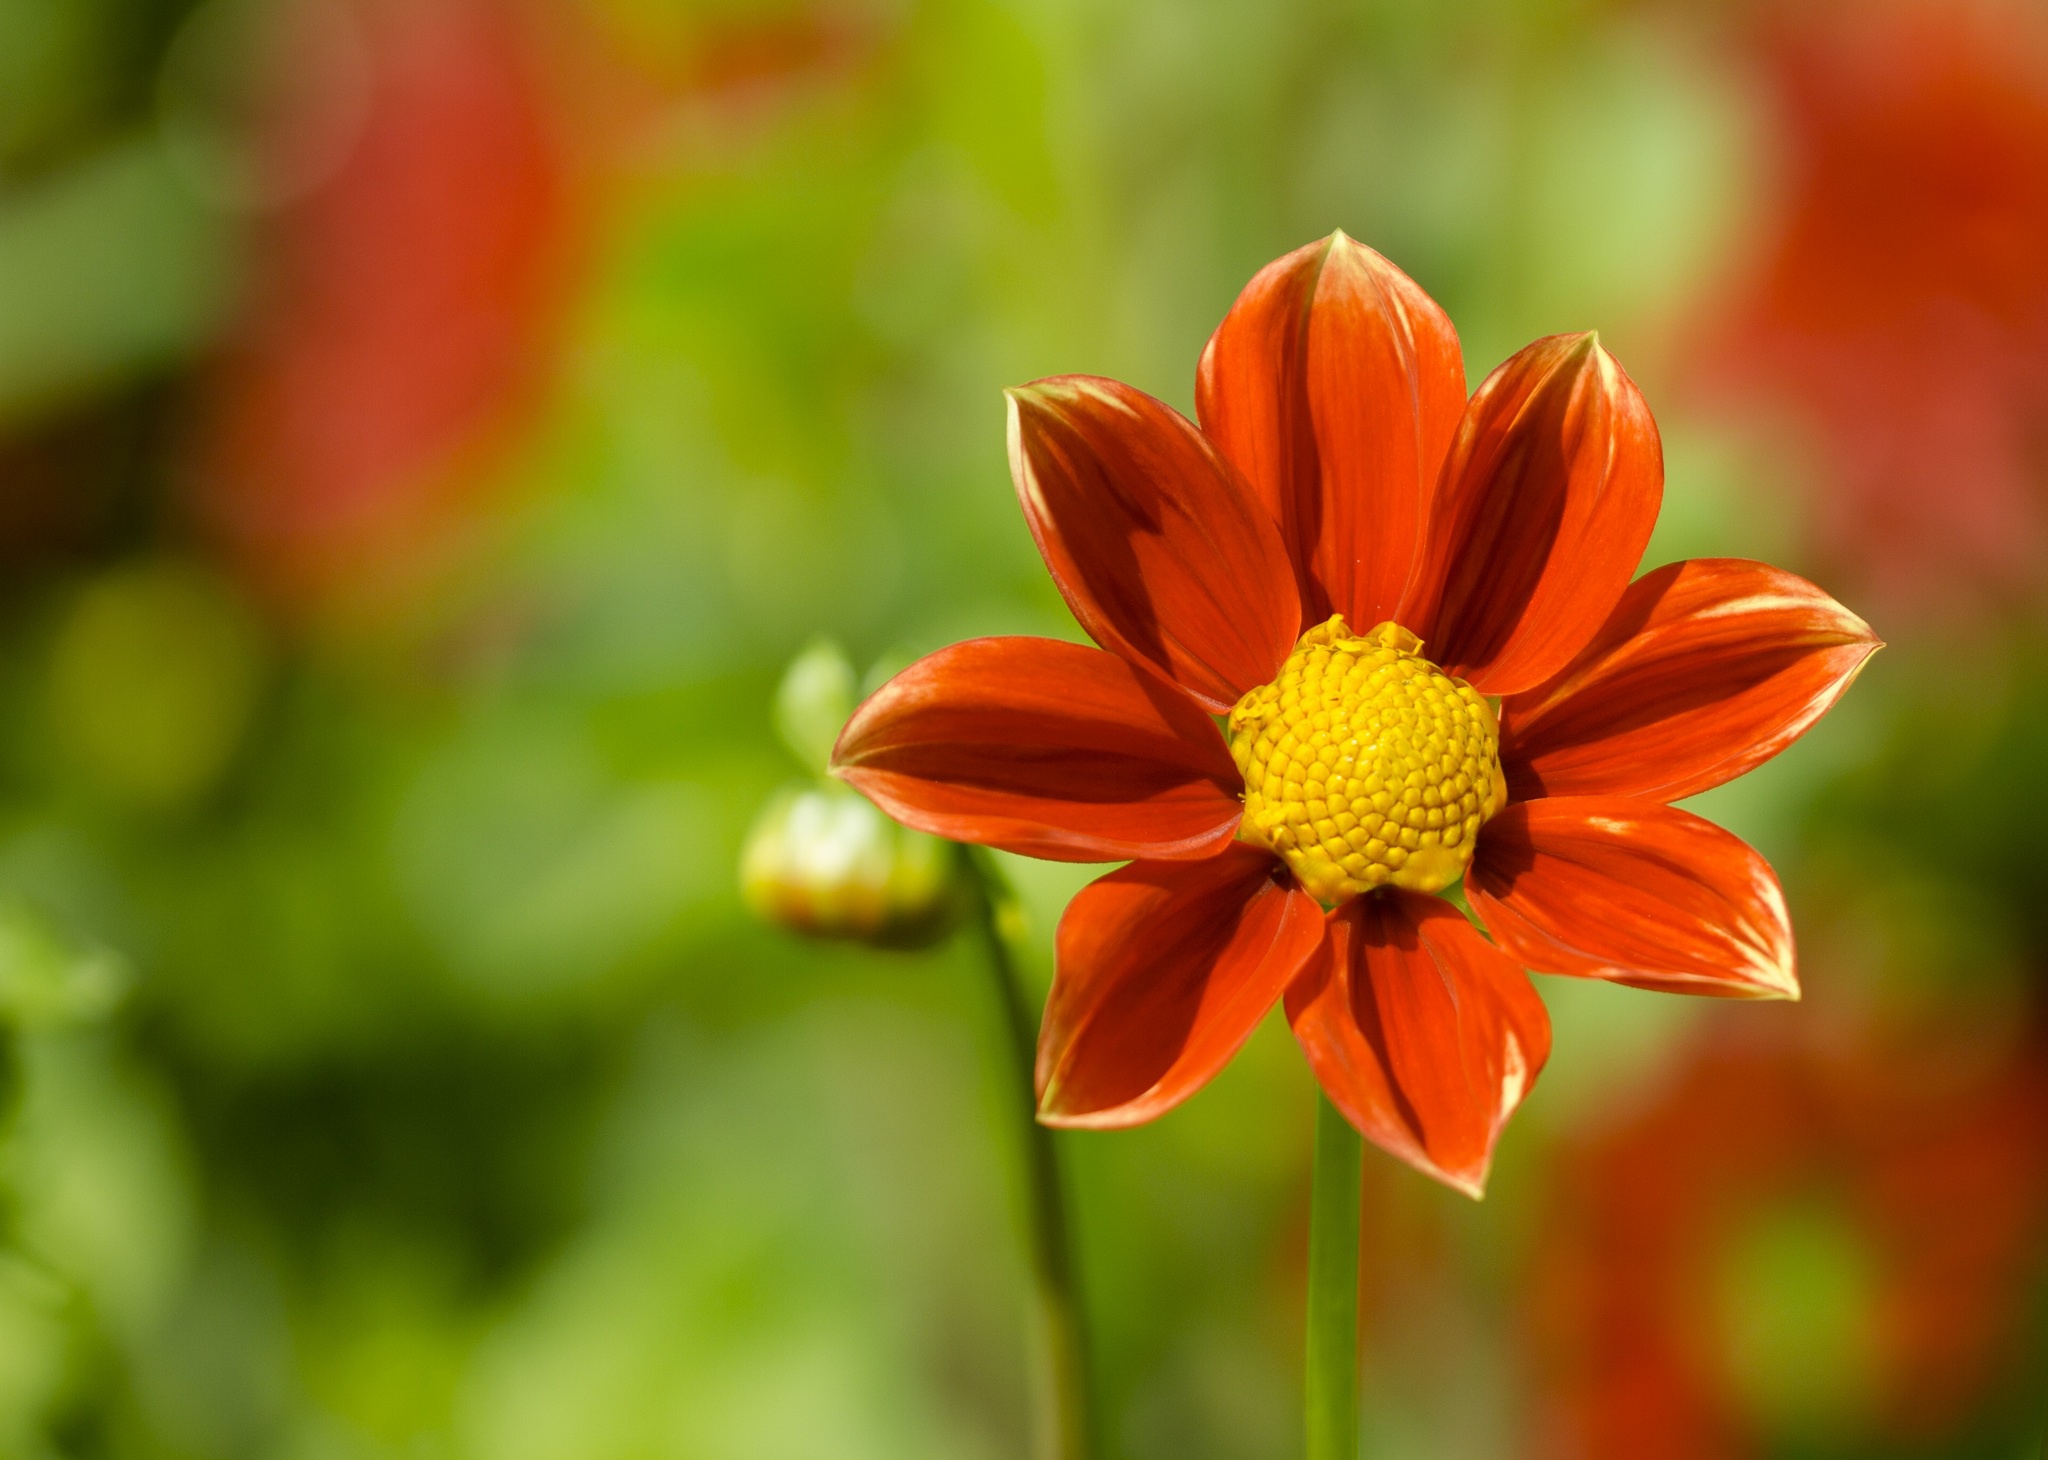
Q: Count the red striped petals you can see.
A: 8